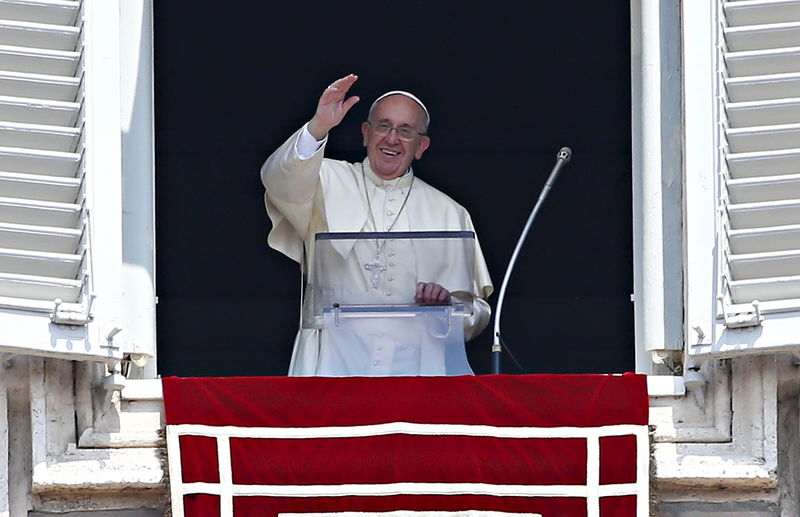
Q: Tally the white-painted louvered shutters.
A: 2